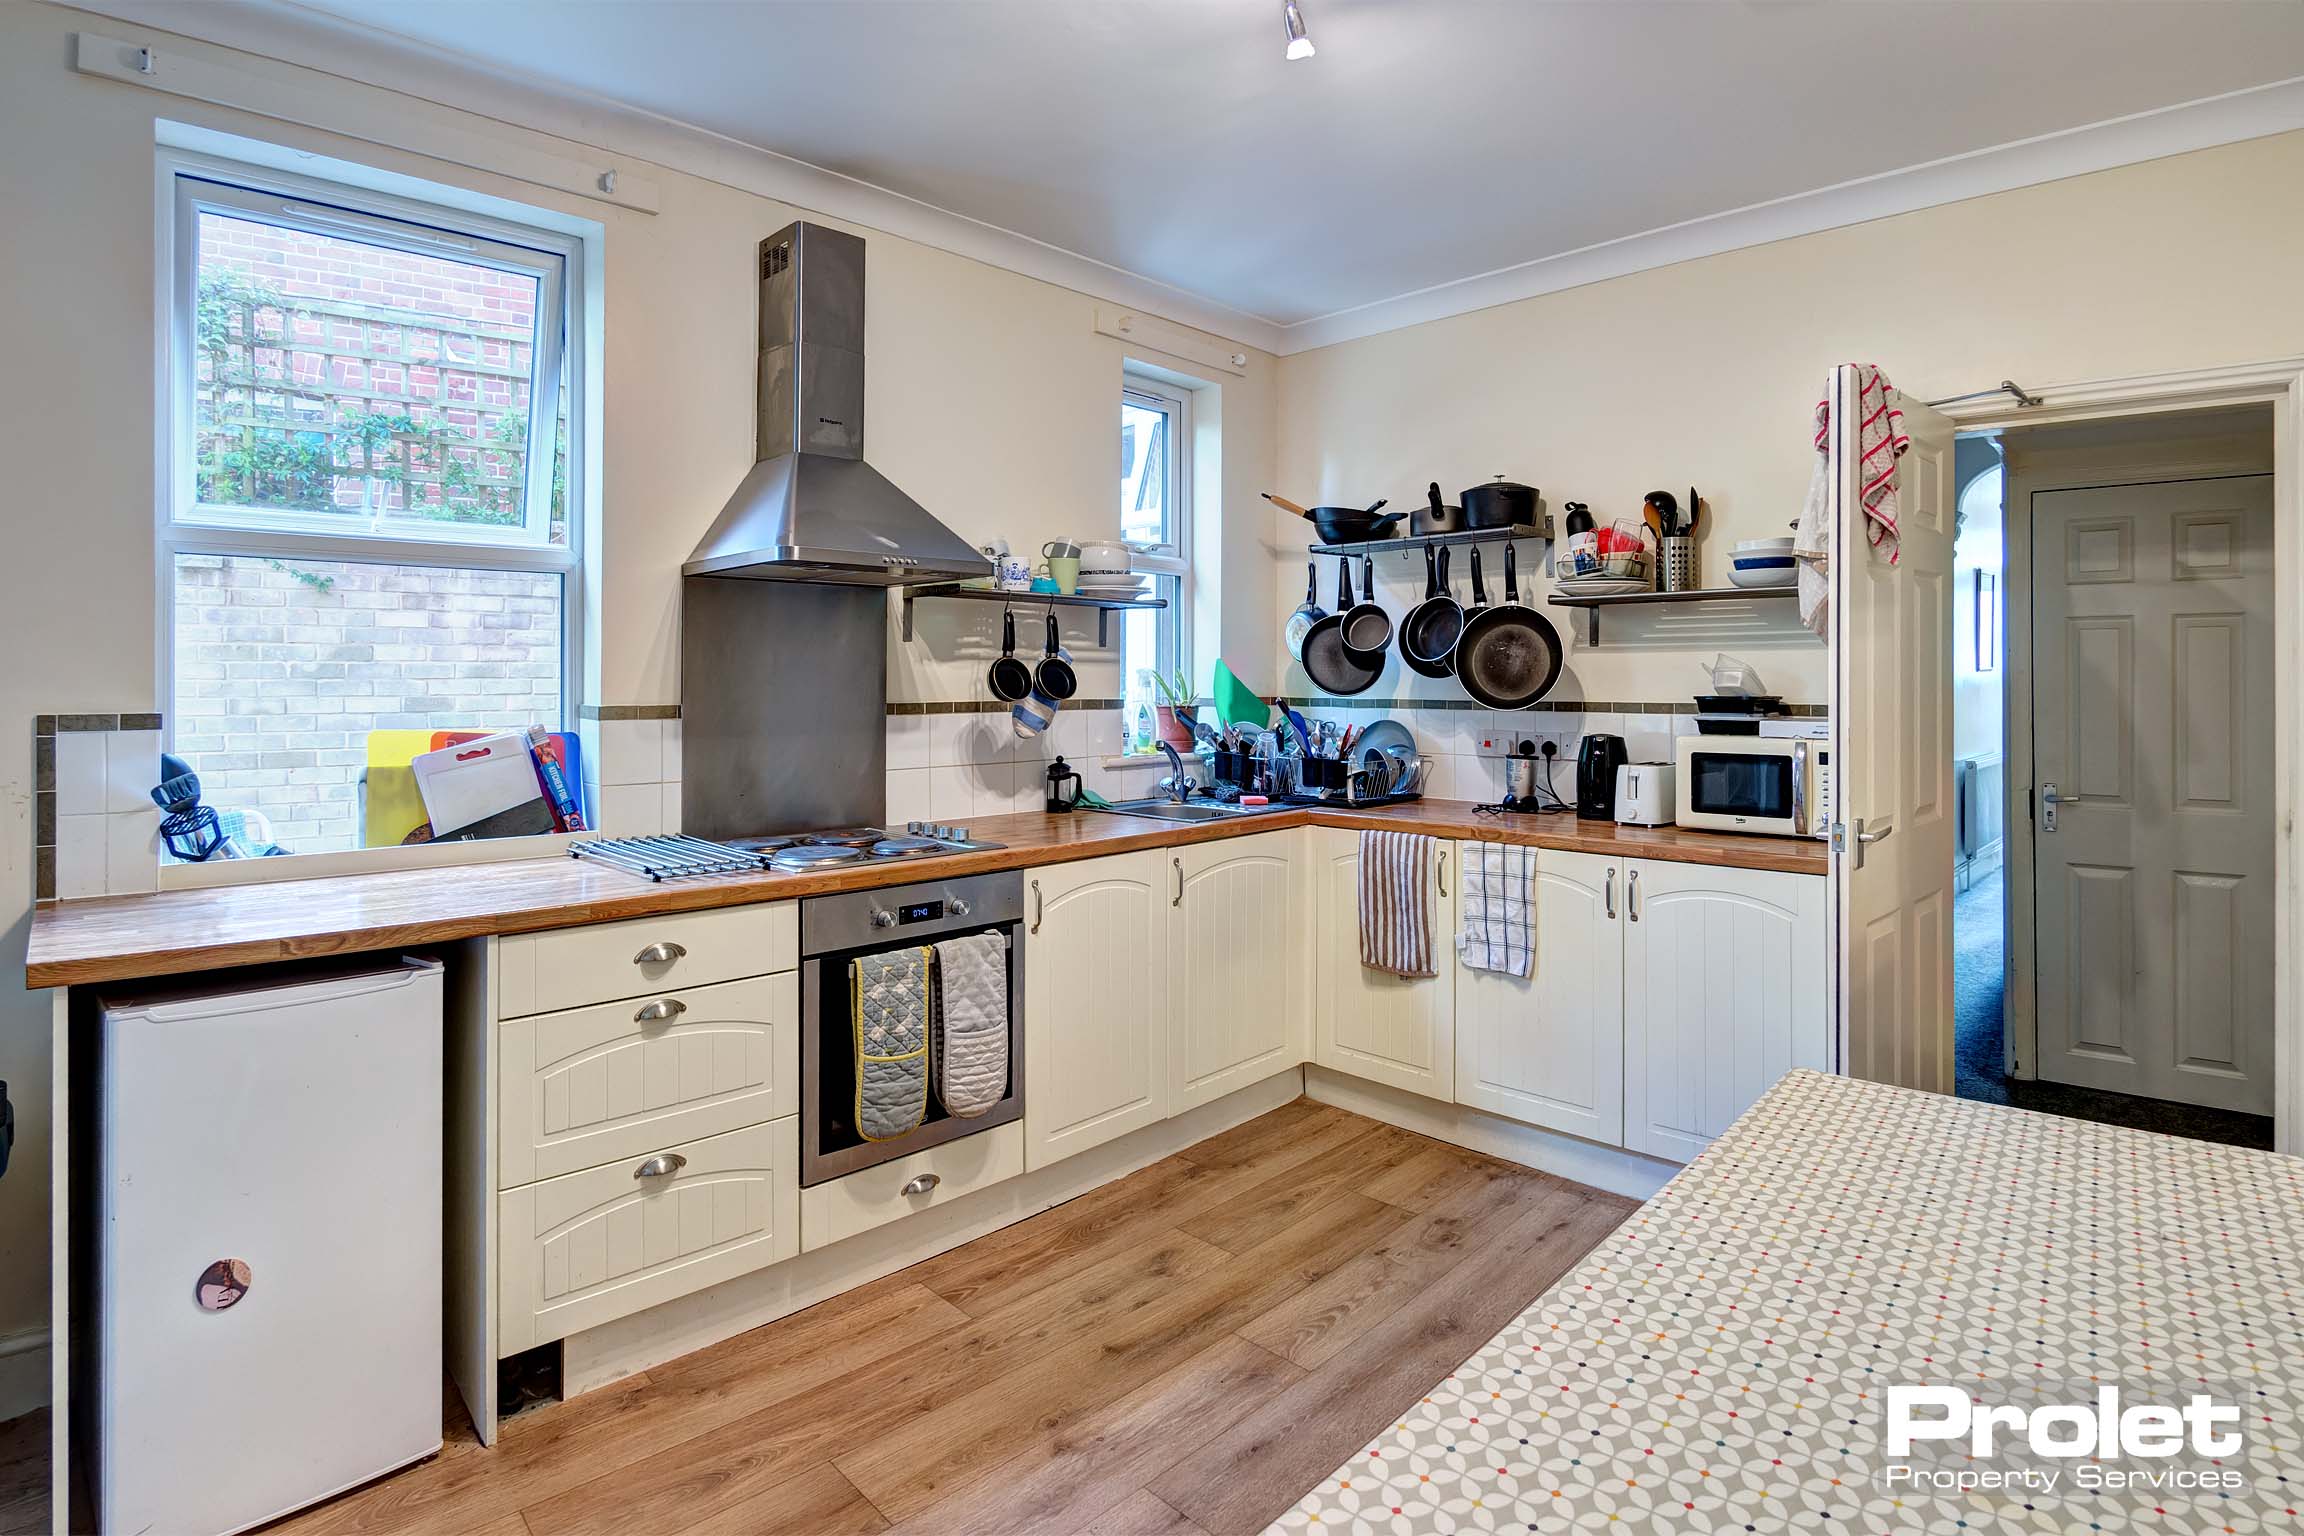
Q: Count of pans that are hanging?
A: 9